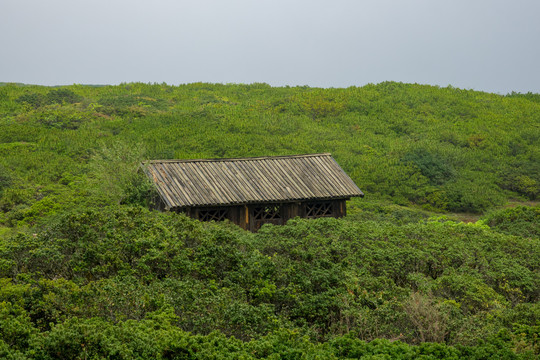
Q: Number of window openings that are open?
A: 3